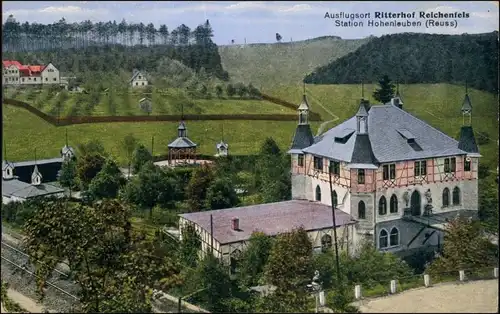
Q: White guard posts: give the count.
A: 6